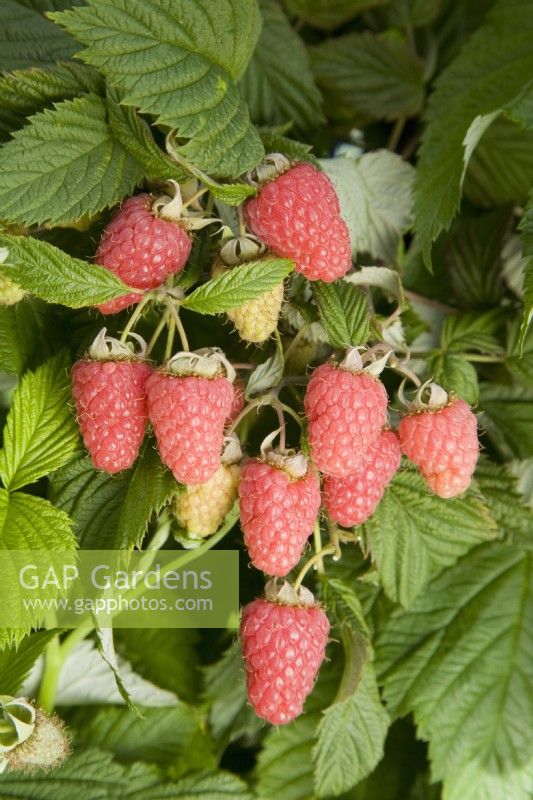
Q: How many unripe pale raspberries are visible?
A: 4